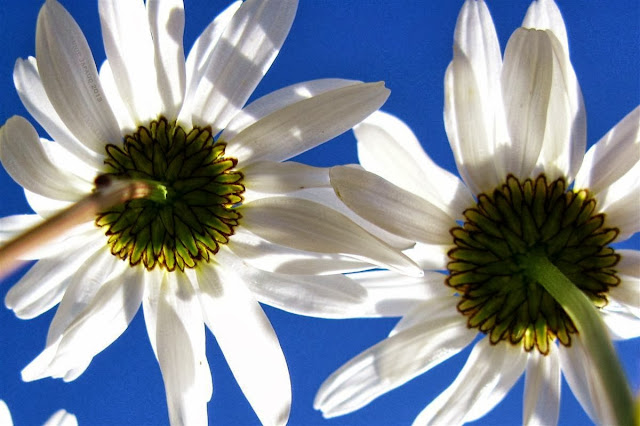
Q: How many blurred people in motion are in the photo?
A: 0